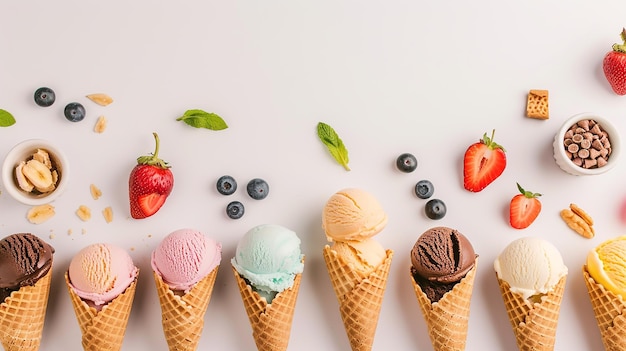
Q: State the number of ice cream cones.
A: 8